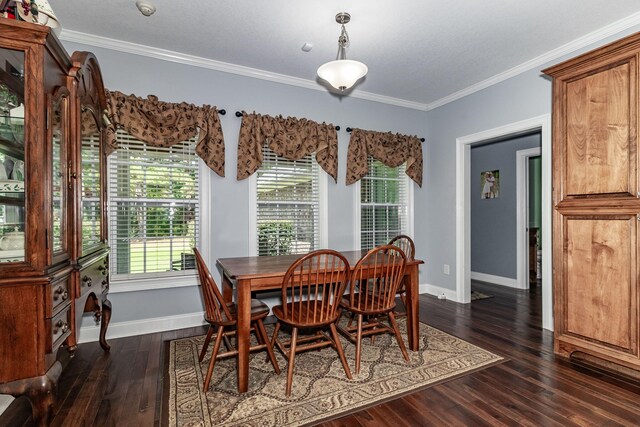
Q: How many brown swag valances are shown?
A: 3